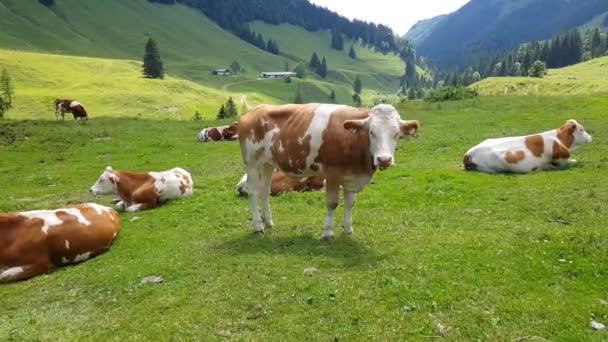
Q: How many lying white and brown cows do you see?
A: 5